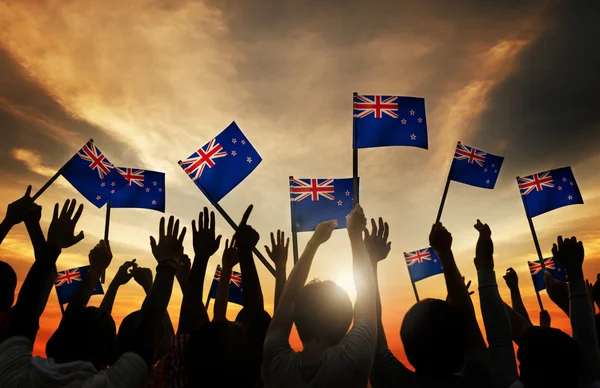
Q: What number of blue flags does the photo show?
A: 11